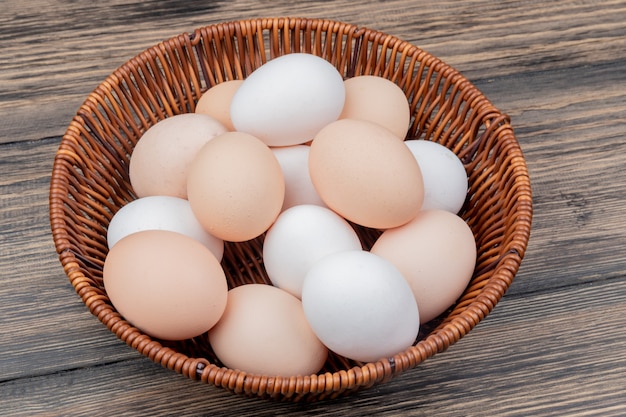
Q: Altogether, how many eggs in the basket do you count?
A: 14